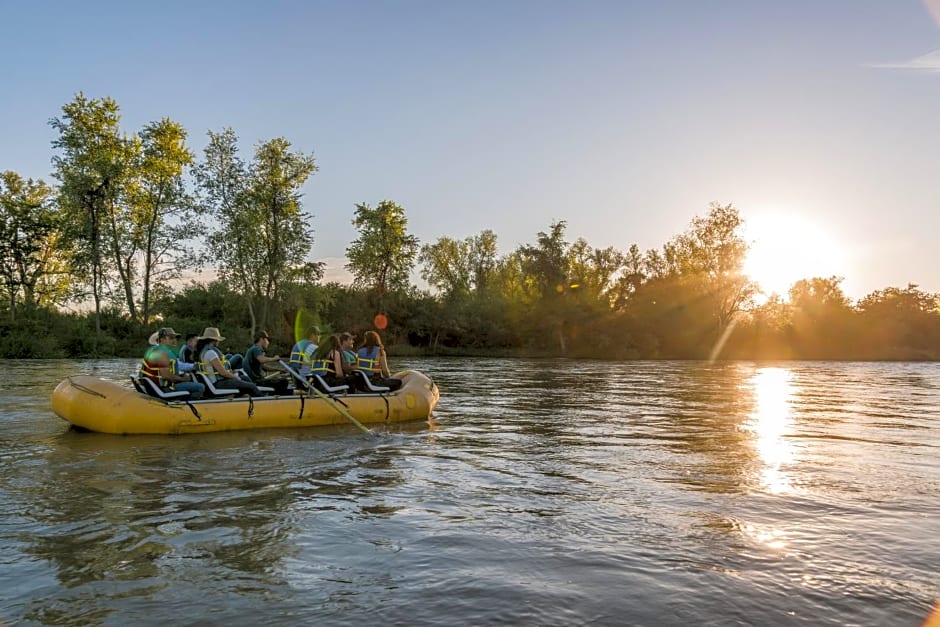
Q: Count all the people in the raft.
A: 9